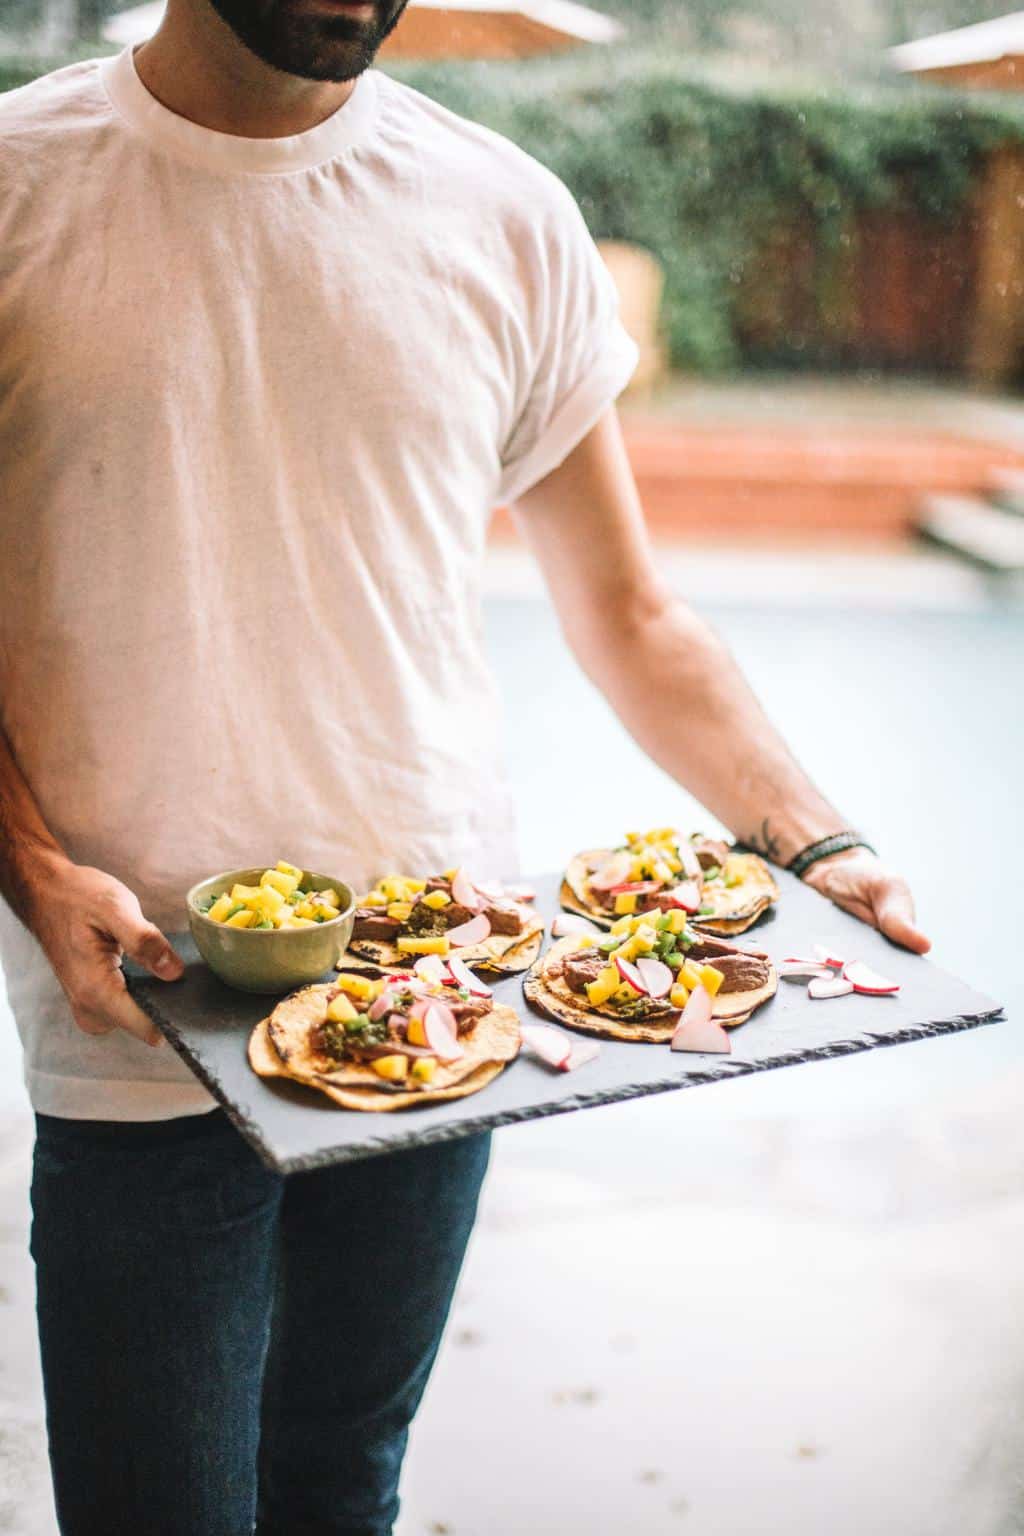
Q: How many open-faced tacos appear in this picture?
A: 4